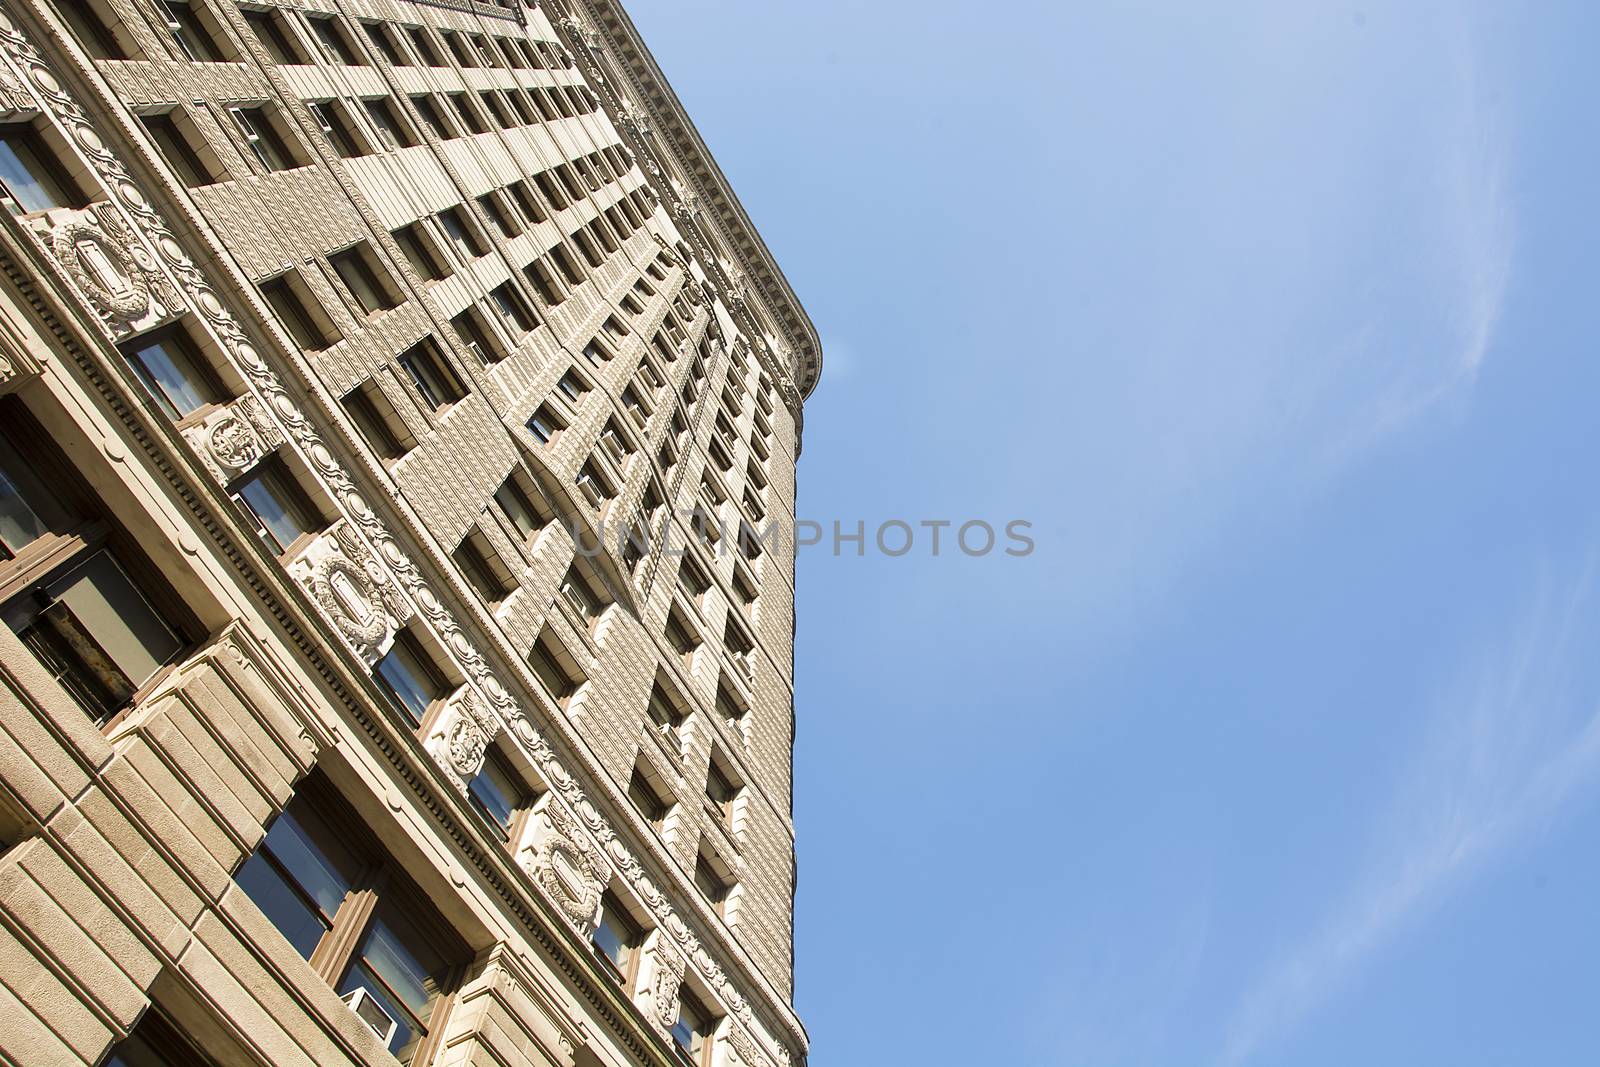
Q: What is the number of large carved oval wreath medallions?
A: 3